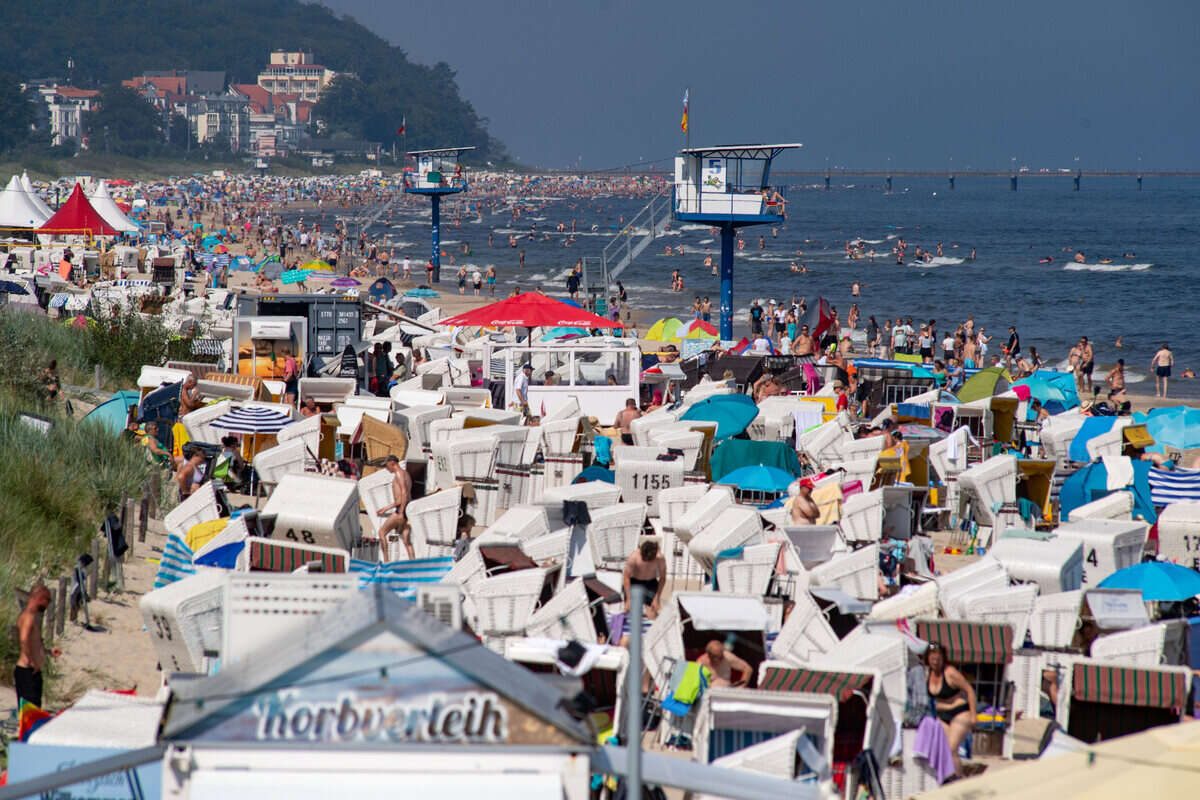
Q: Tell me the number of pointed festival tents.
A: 4